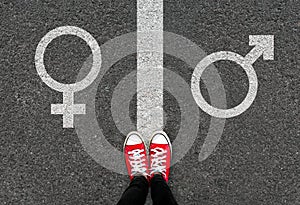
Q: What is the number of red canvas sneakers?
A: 2